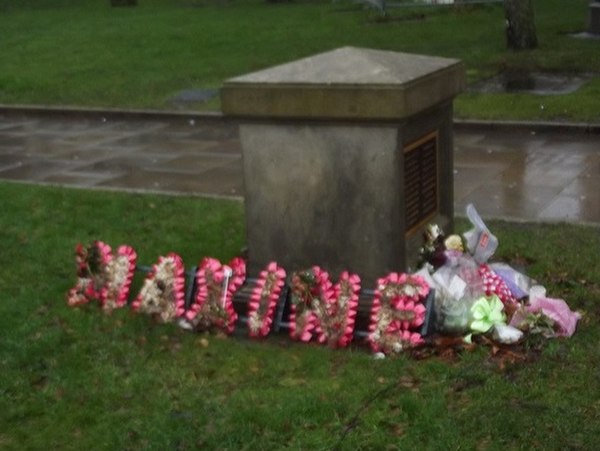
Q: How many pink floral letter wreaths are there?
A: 6